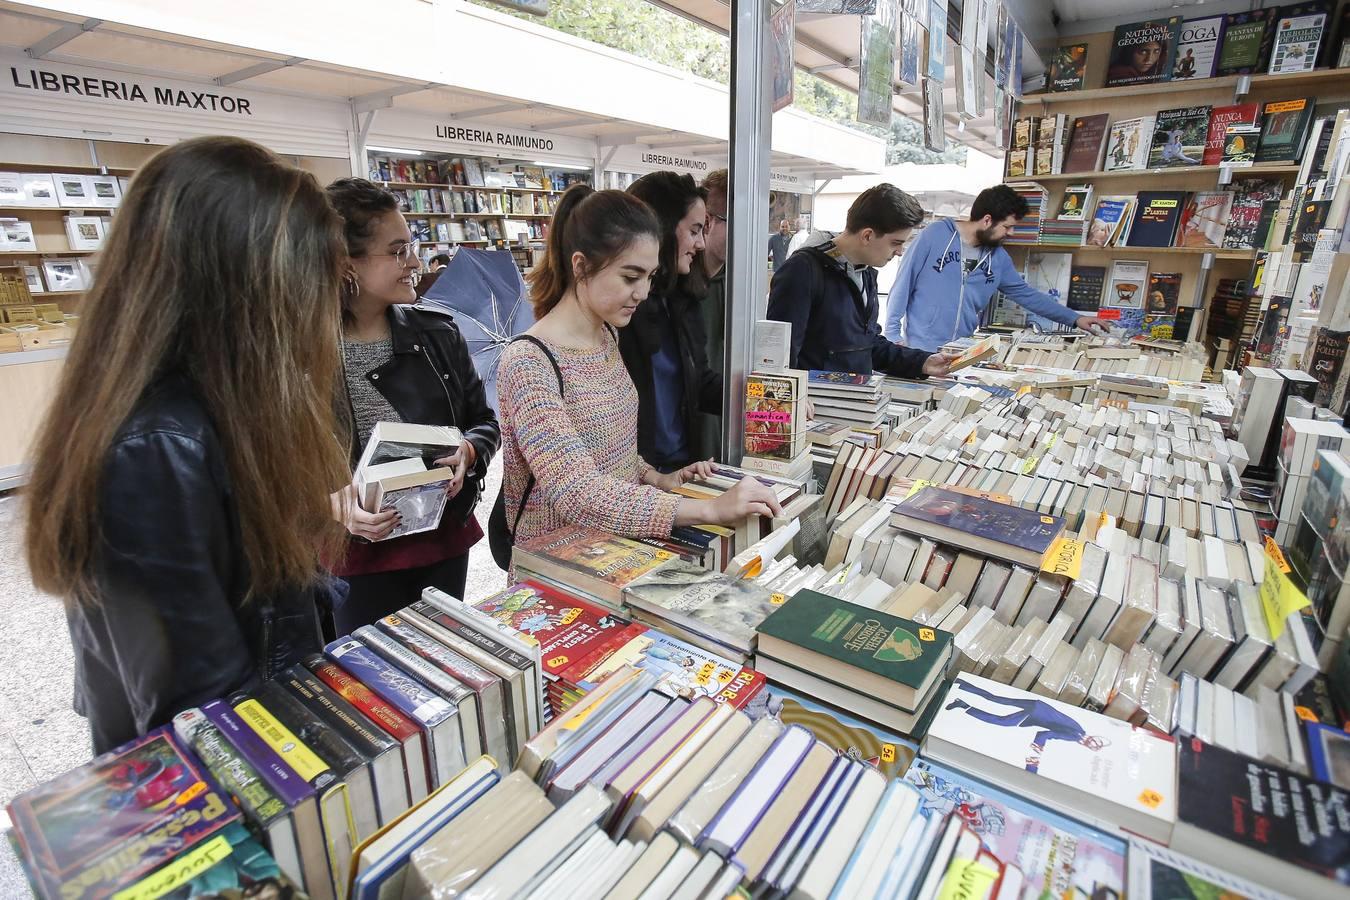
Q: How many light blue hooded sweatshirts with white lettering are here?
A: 0